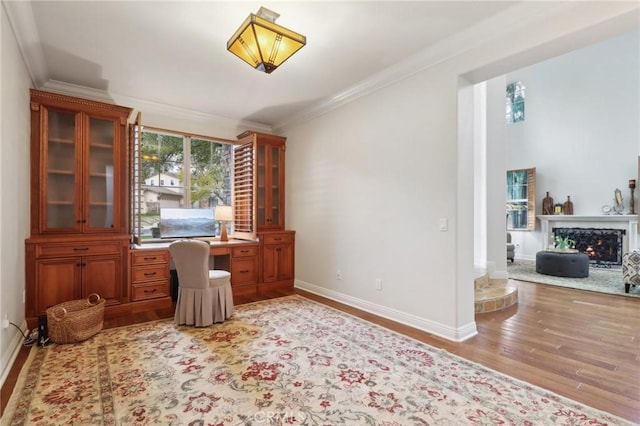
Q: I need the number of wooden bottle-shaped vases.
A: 2